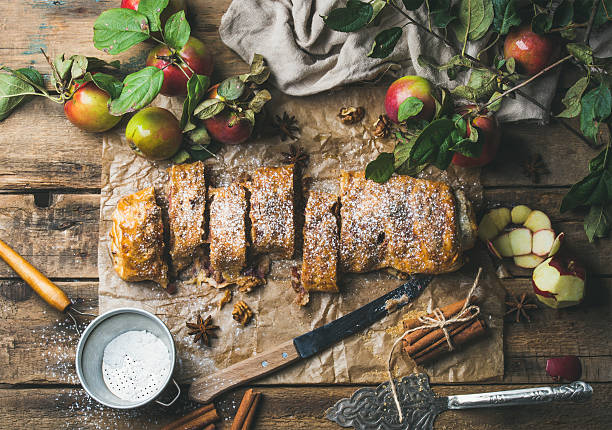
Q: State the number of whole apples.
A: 8